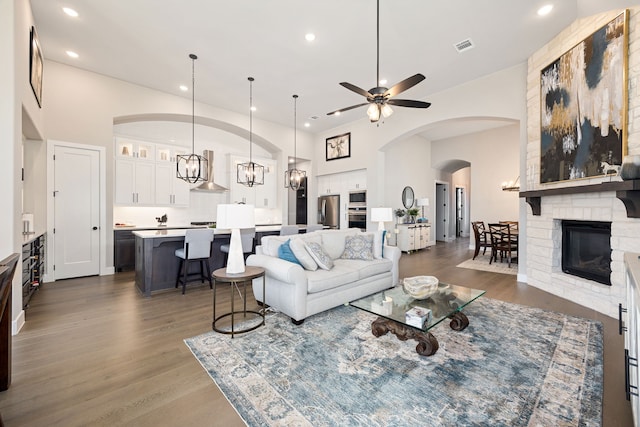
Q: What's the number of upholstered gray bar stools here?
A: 4